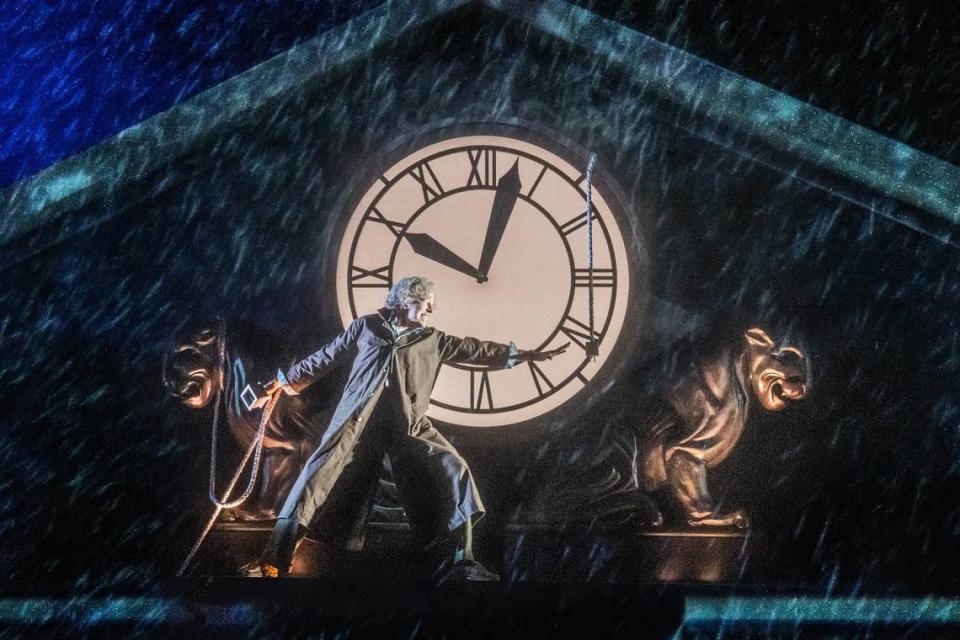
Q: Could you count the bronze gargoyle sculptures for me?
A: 2